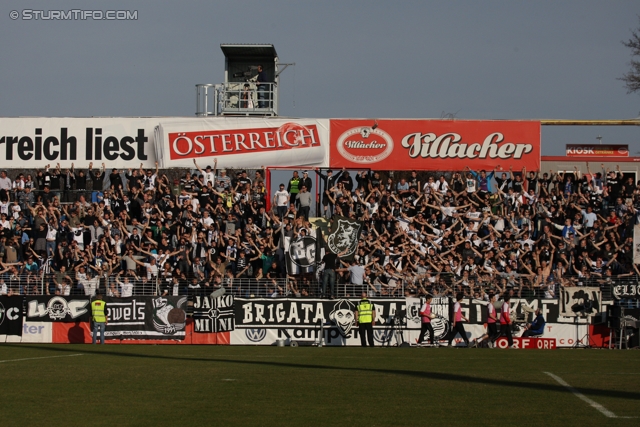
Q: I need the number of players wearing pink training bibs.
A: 4